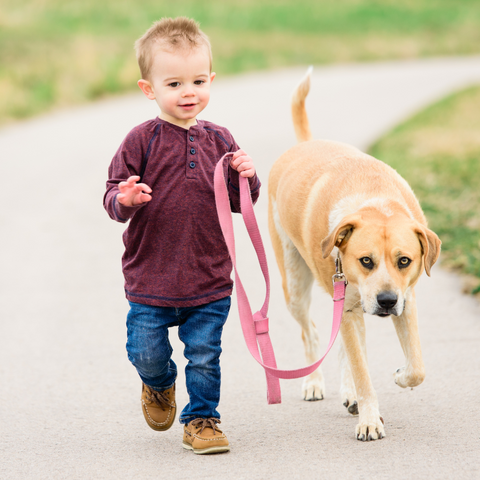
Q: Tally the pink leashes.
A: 1